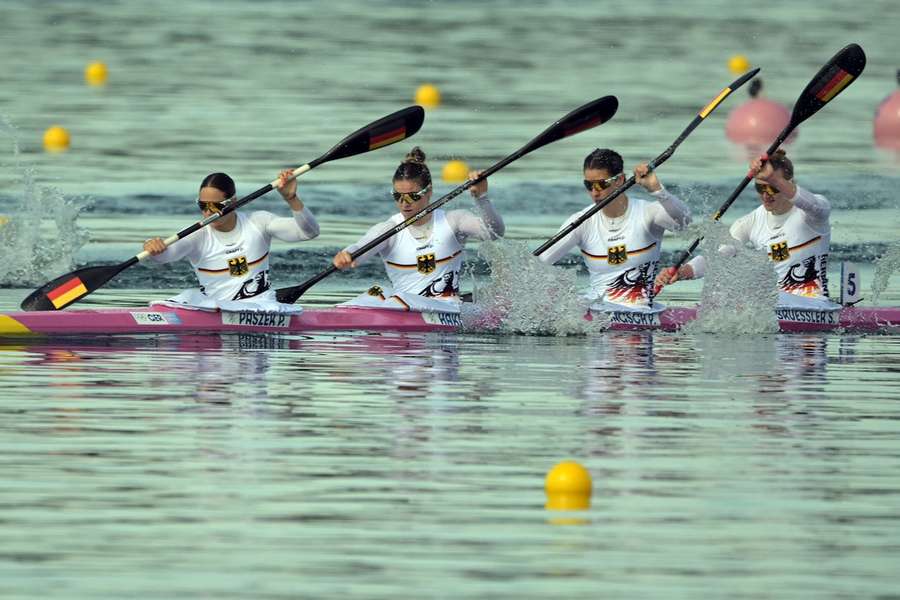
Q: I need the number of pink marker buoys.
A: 2